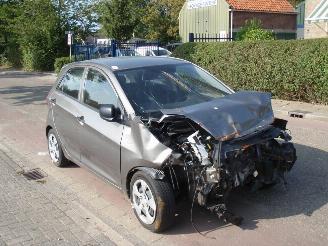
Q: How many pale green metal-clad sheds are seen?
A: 1